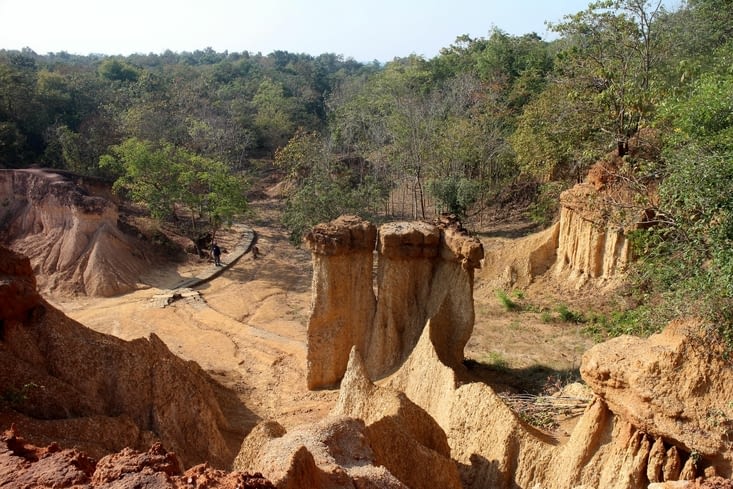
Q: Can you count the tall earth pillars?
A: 3